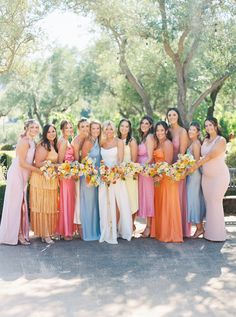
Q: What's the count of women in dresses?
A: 12